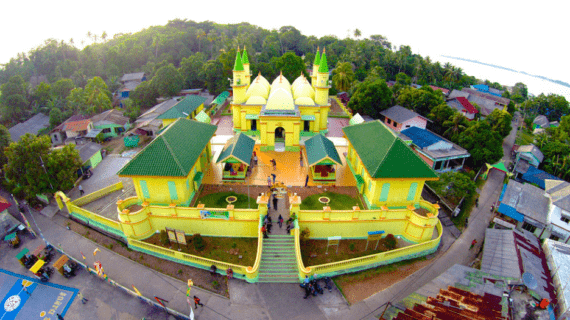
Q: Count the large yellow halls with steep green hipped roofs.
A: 2